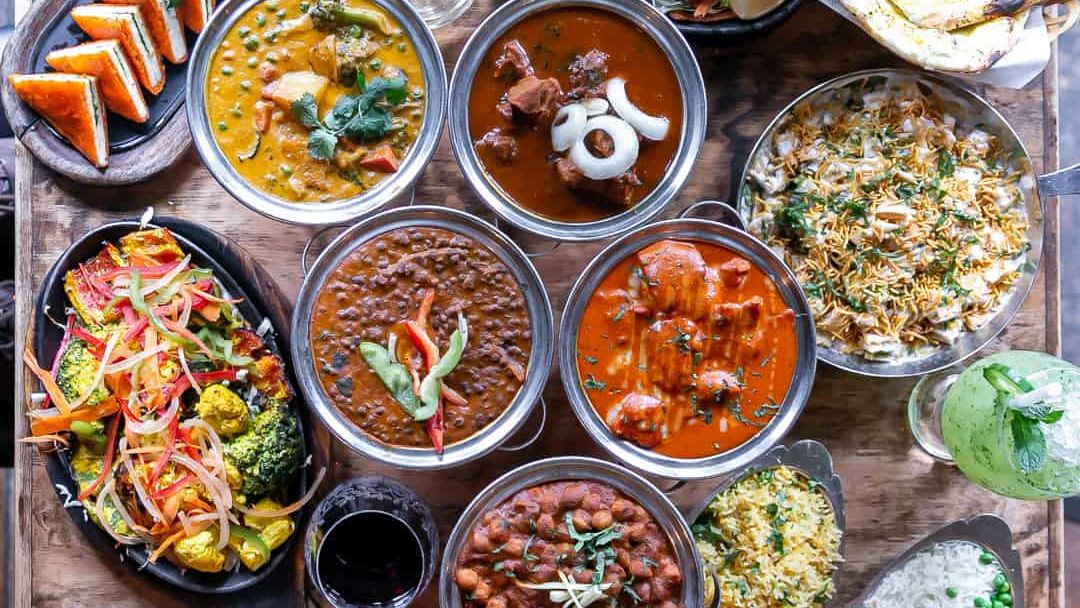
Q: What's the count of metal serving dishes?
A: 8